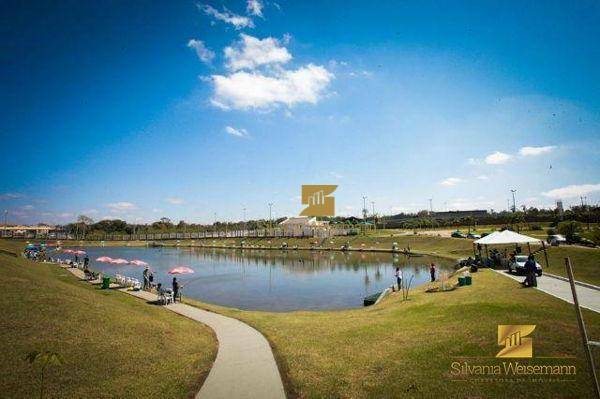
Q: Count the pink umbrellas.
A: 6